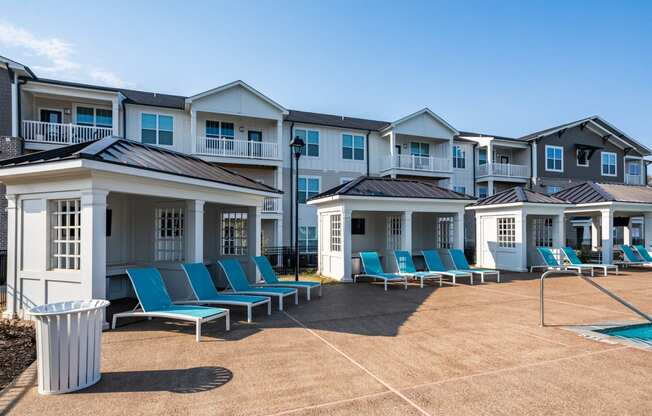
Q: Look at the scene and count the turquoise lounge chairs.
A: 12